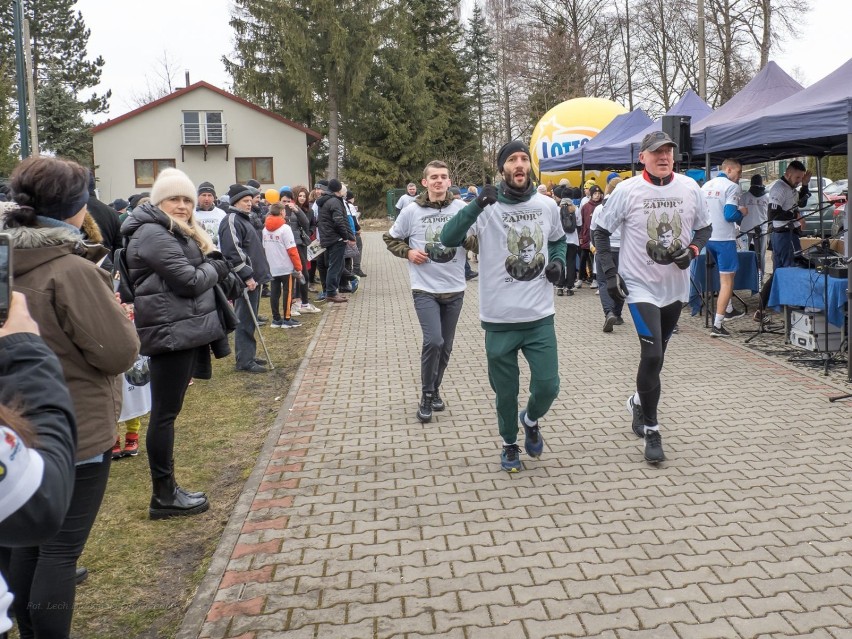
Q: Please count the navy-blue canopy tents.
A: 4